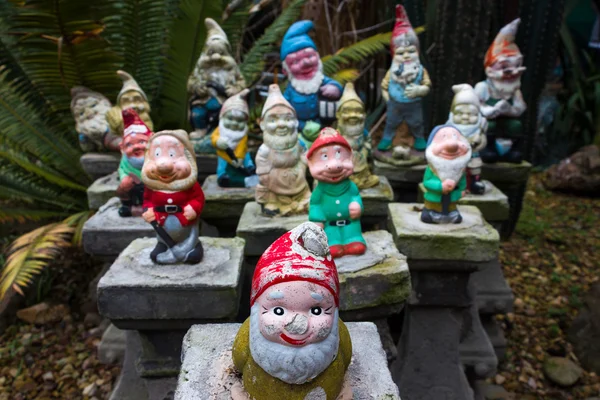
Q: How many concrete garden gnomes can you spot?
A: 15